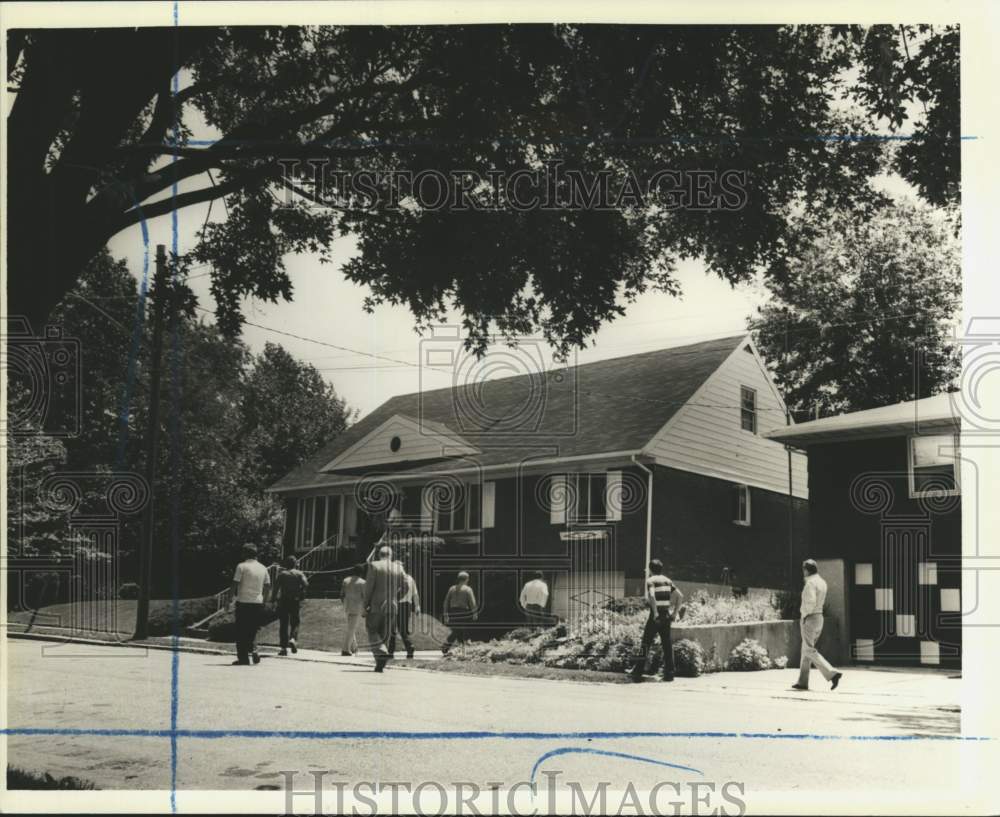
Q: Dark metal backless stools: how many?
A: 0